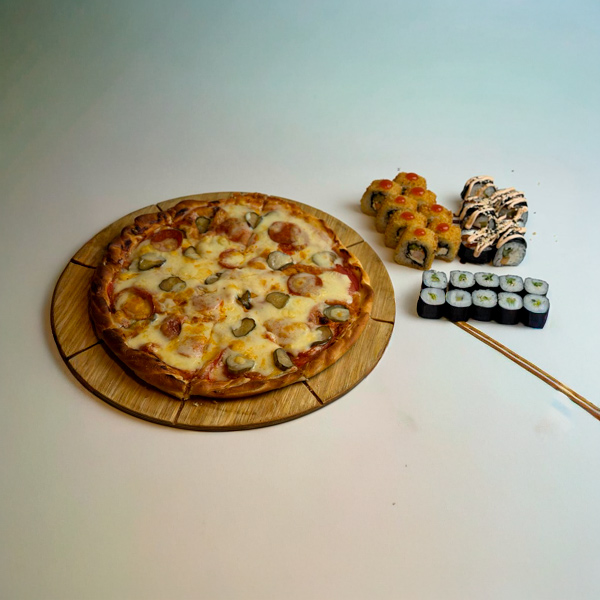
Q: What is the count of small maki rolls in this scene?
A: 10